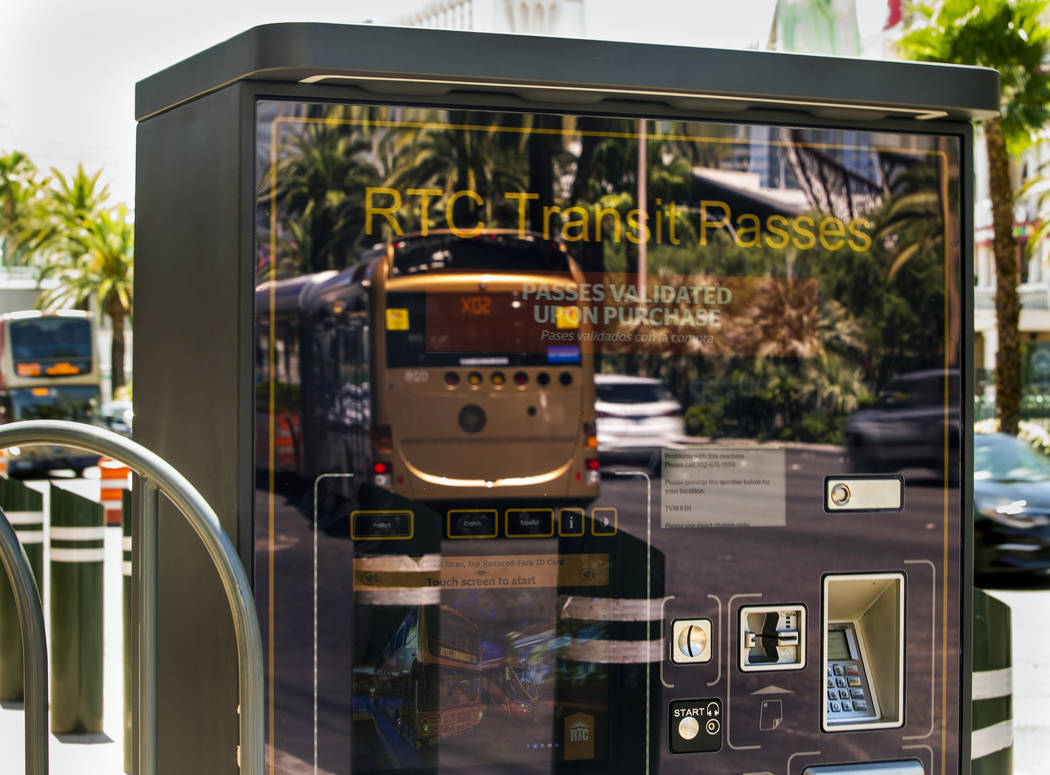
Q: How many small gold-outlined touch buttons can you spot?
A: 5